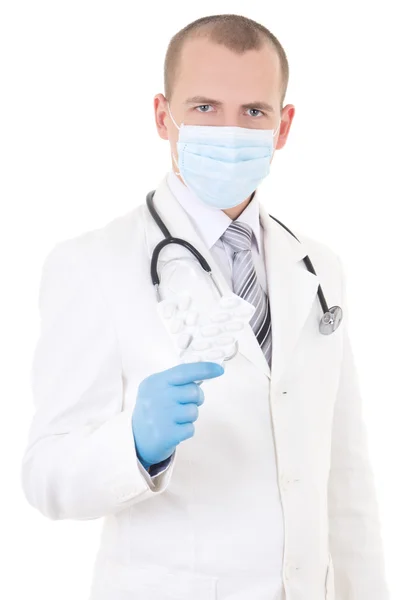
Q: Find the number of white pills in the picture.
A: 14